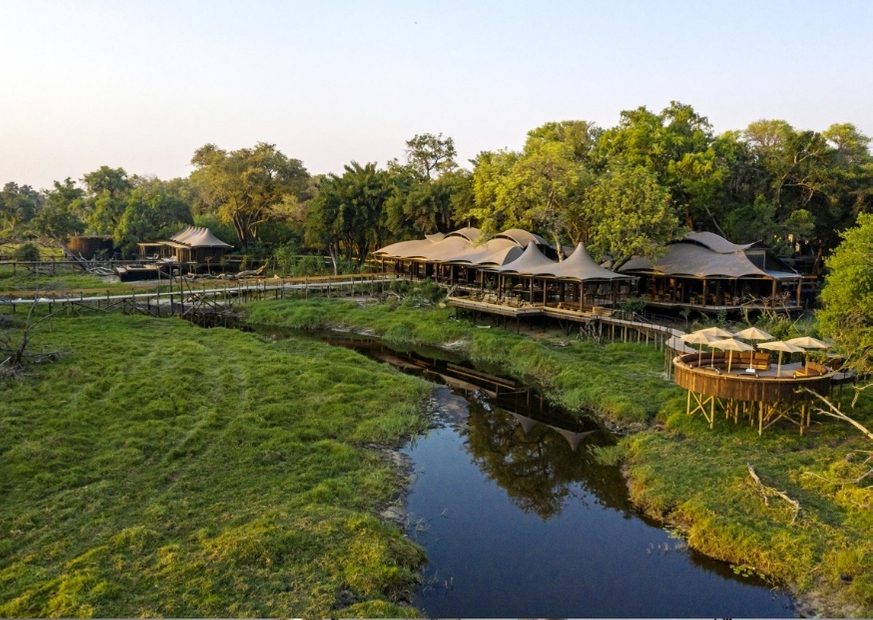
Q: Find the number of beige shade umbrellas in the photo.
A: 6